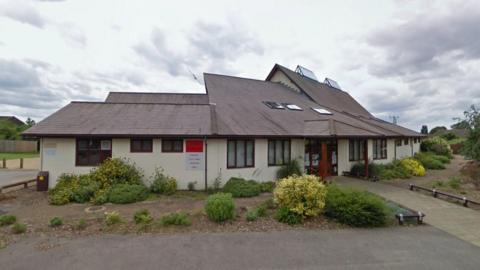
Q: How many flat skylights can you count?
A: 3